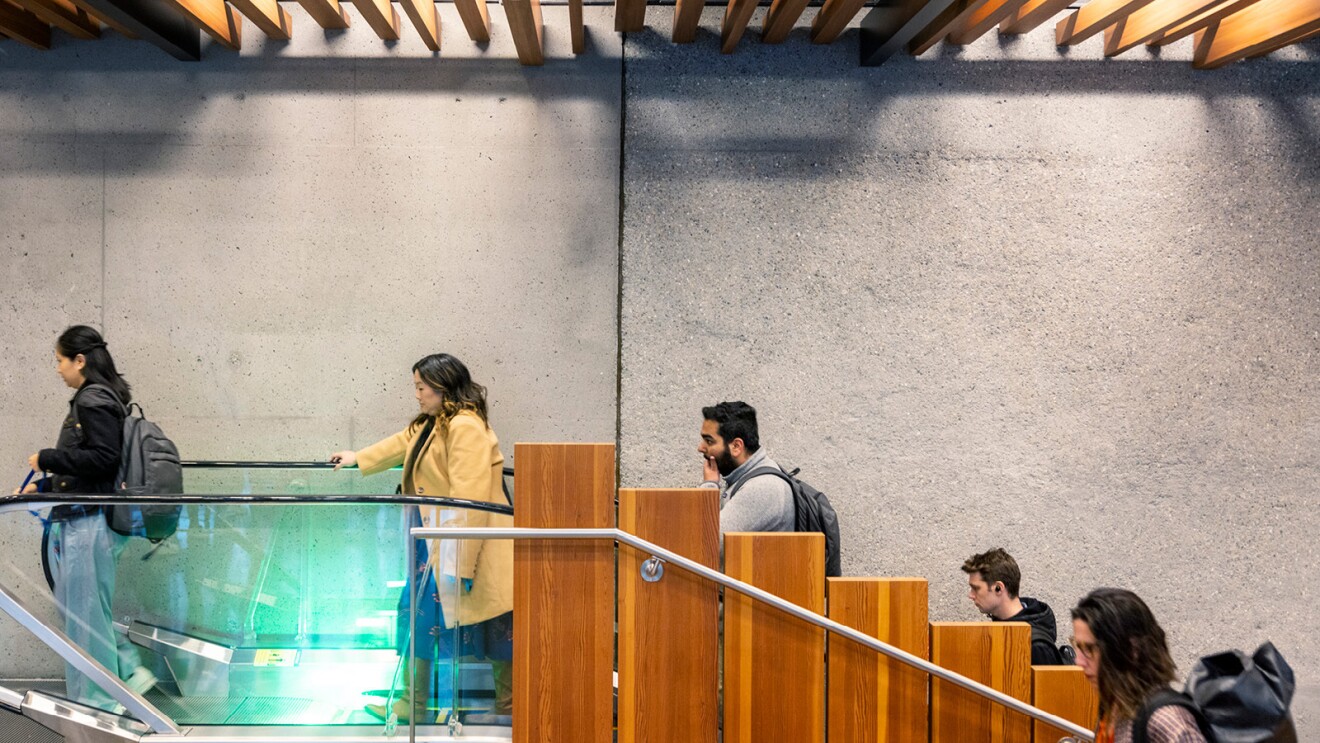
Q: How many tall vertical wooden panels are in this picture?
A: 6